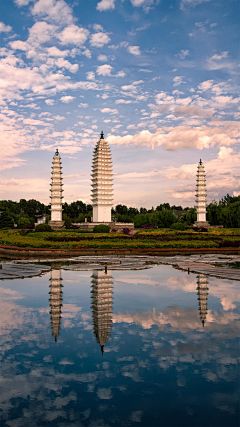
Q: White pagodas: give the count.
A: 3